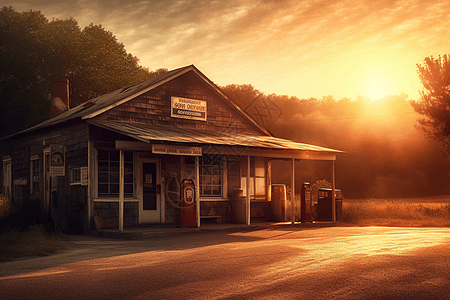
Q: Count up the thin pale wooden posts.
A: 5